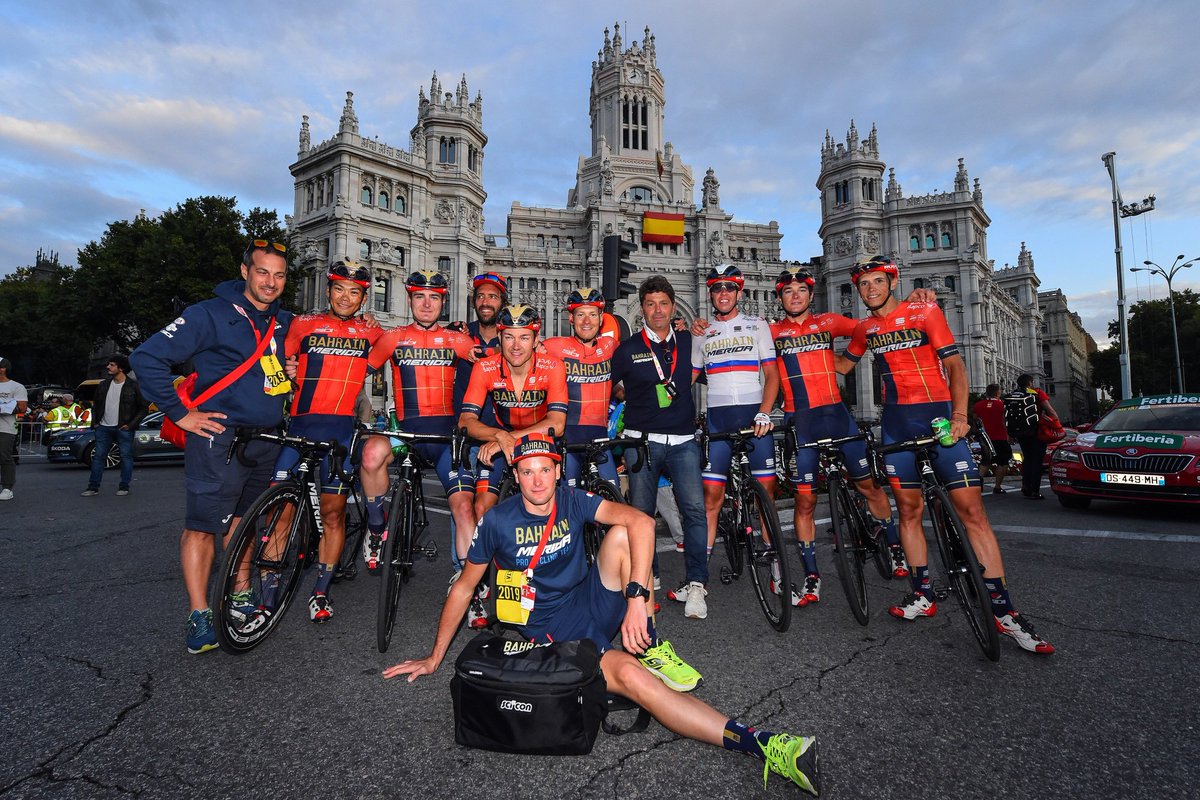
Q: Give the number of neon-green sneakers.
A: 2